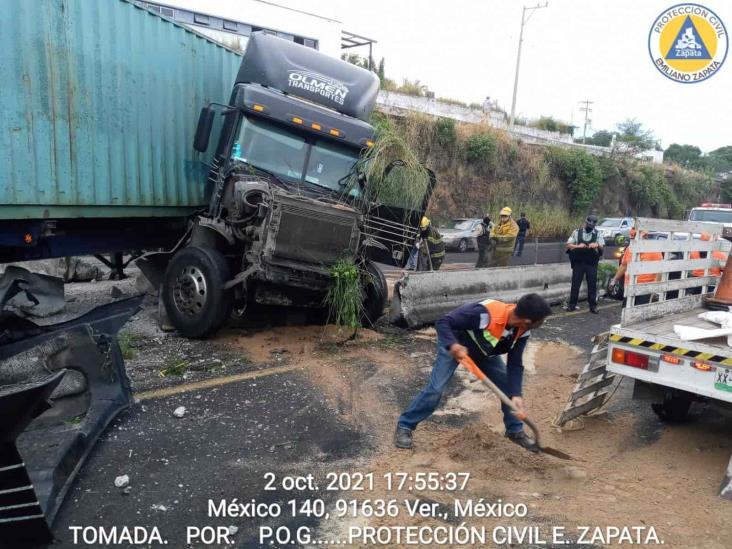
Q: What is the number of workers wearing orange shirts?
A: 2